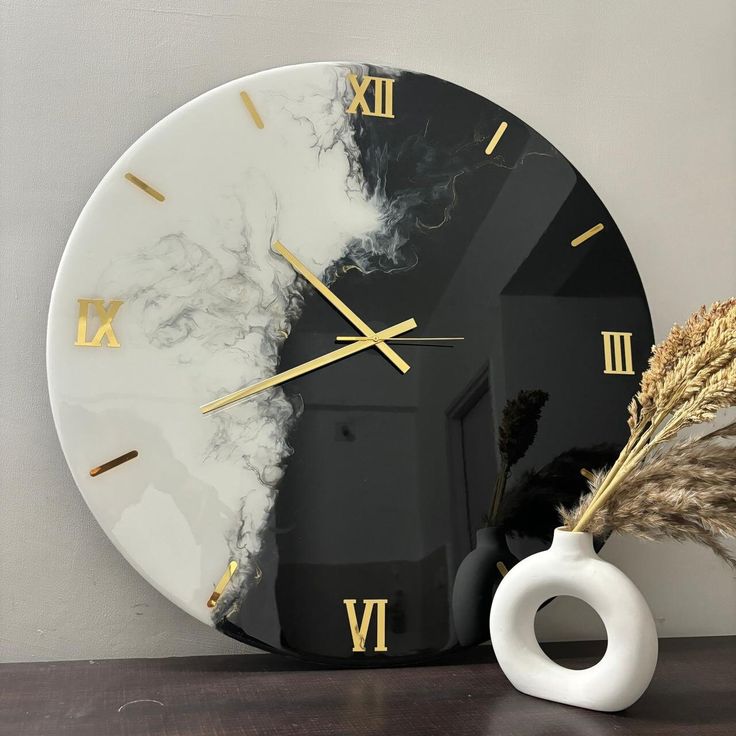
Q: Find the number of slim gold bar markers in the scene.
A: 8